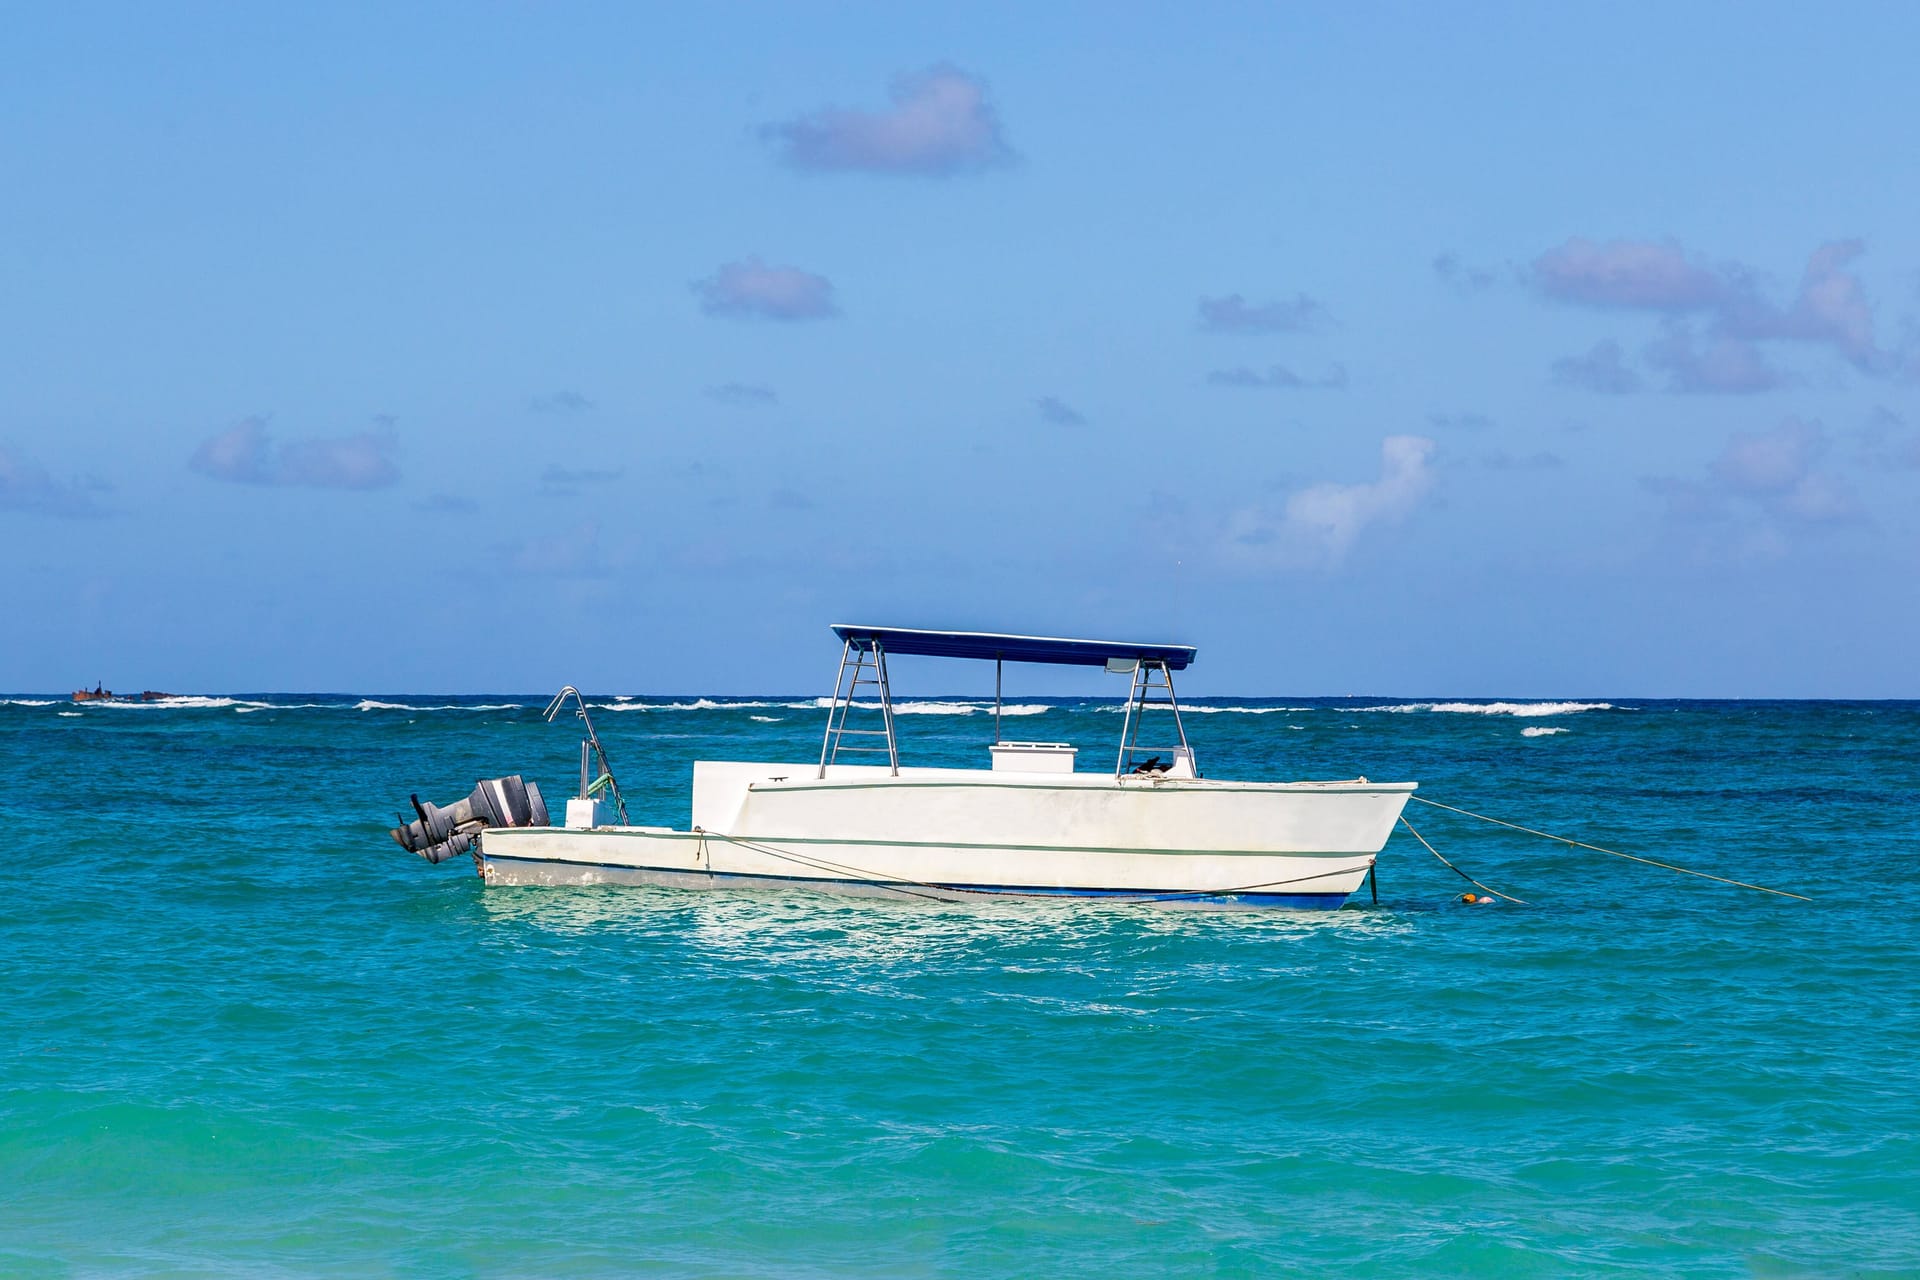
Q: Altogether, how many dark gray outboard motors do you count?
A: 2